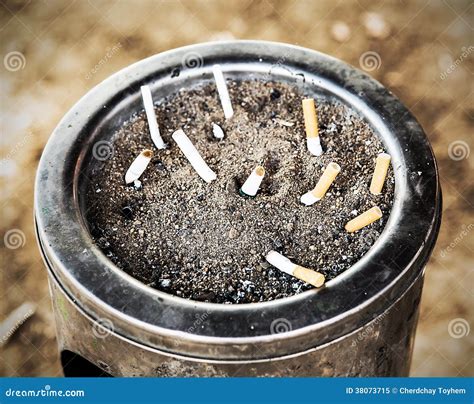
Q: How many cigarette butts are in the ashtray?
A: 10